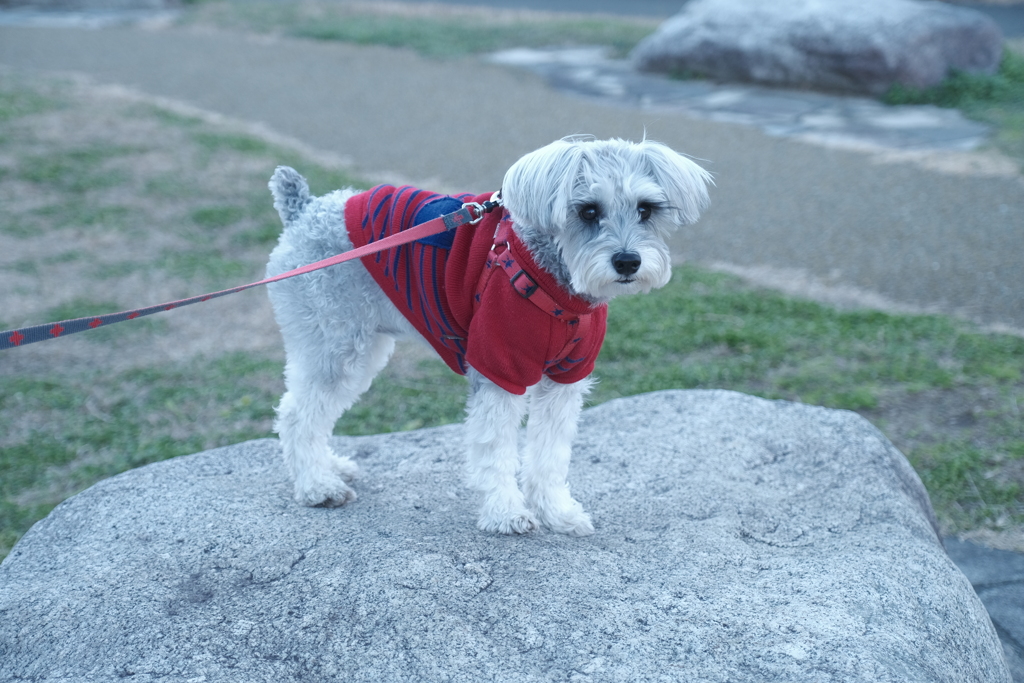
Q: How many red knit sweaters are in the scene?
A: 1